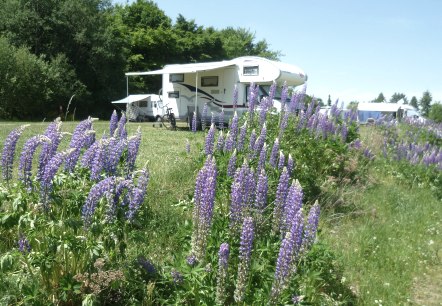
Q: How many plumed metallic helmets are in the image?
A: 0